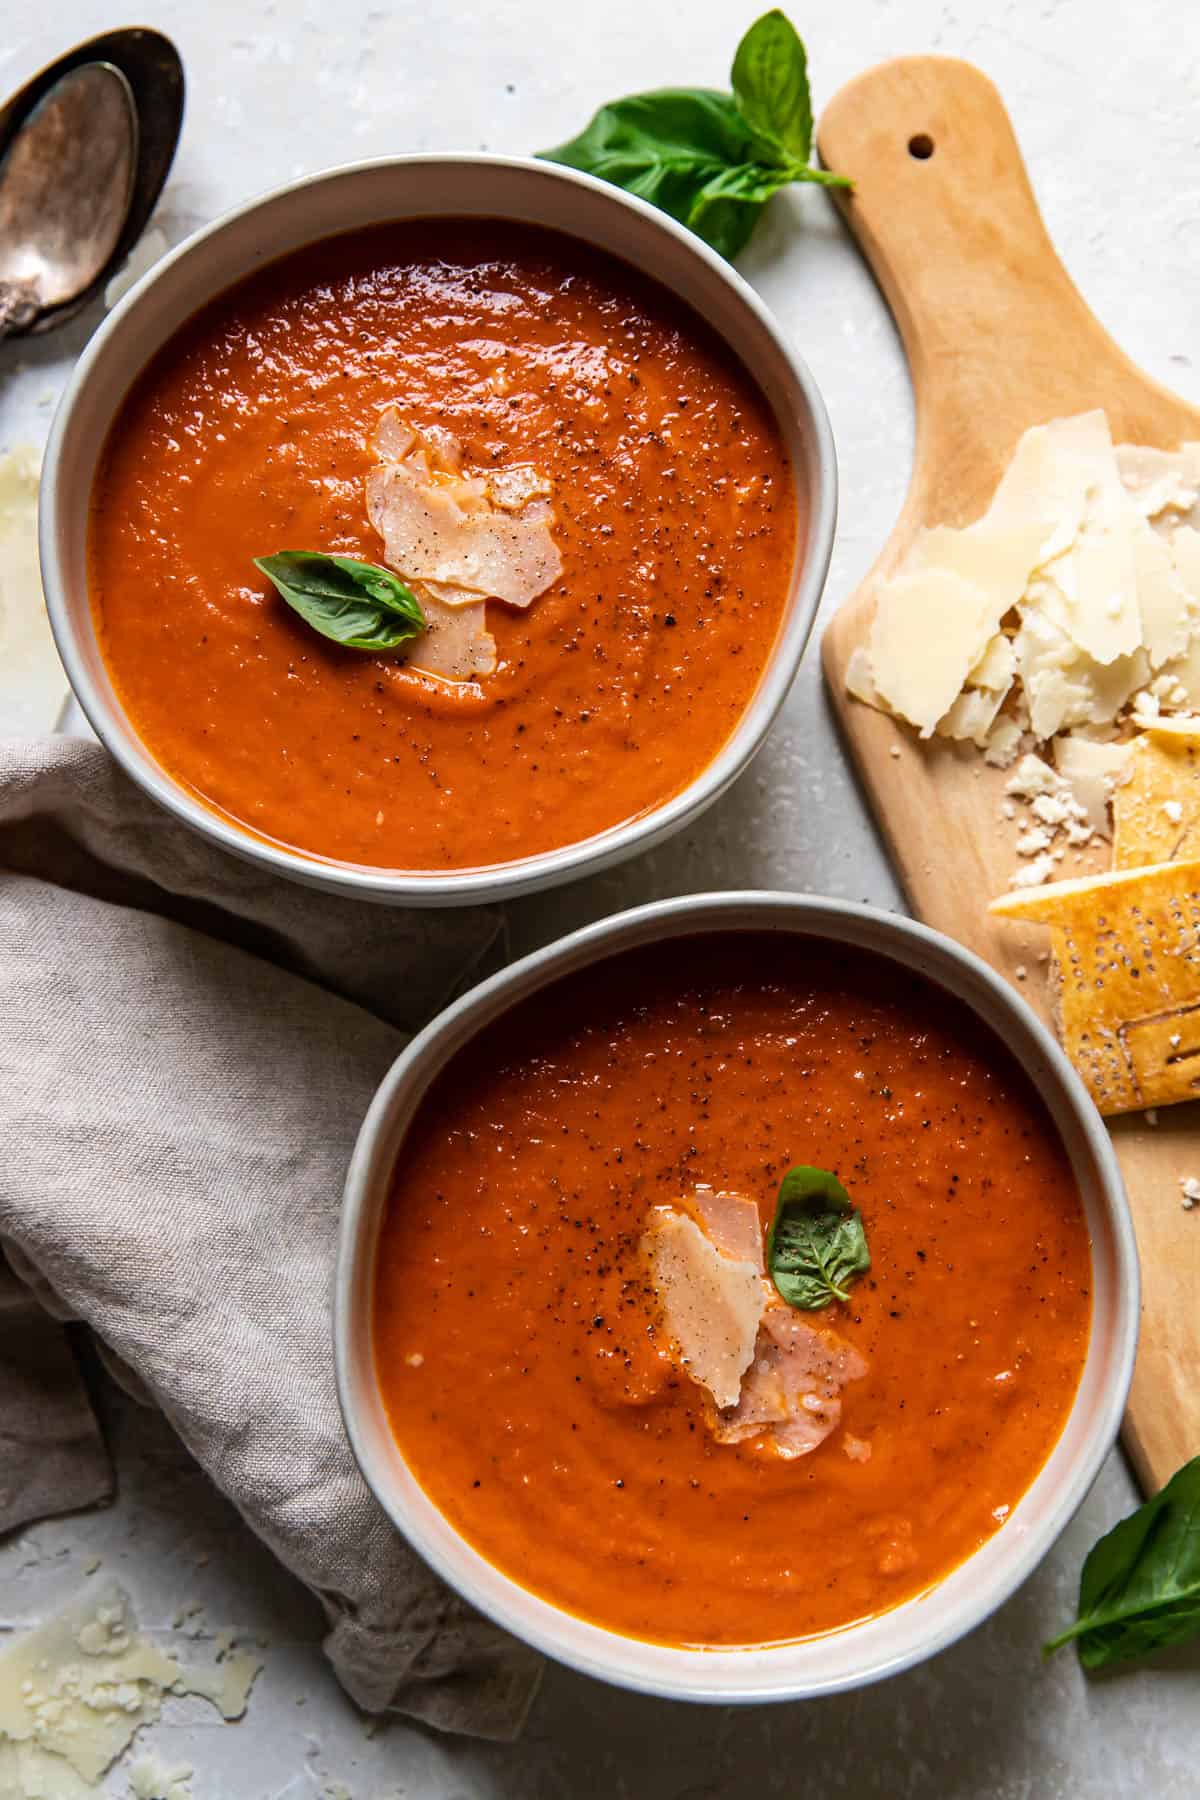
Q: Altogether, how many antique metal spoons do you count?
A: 2